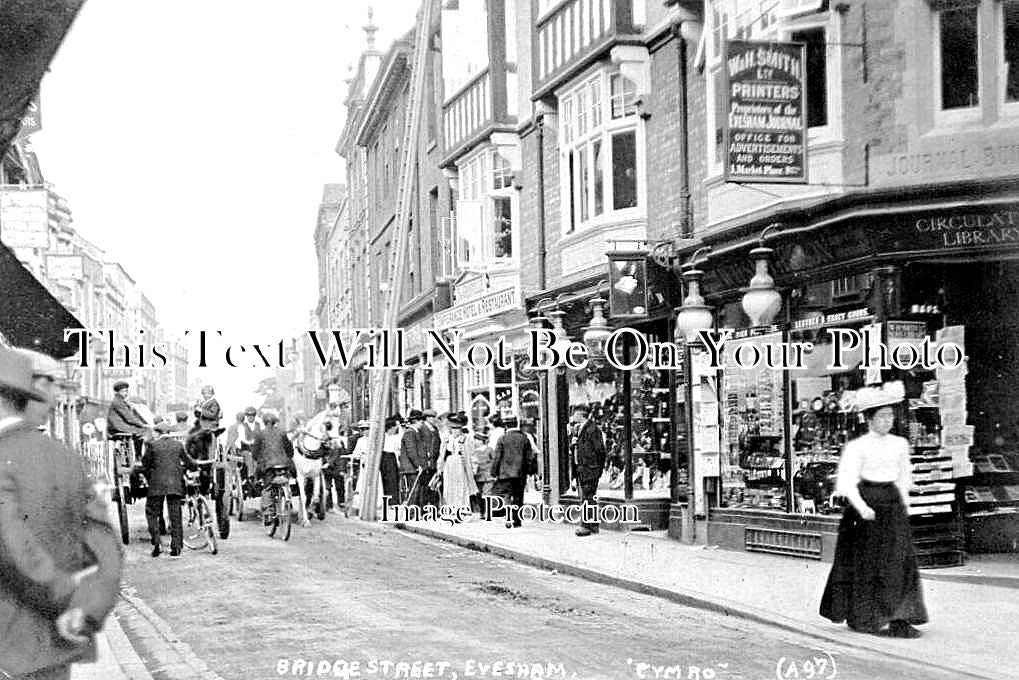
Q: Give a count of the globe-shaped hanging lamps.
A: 5